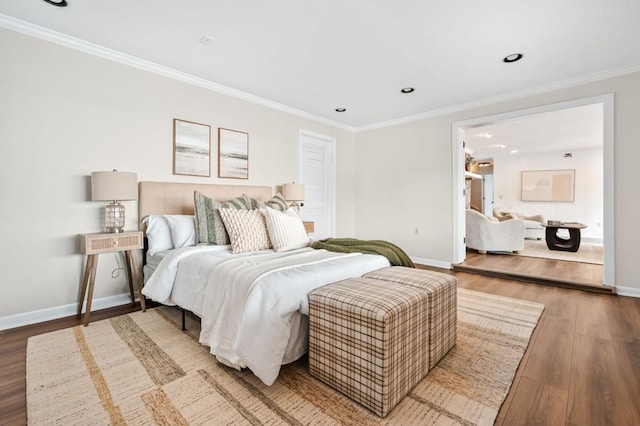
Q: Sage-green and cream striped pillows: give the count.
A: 2